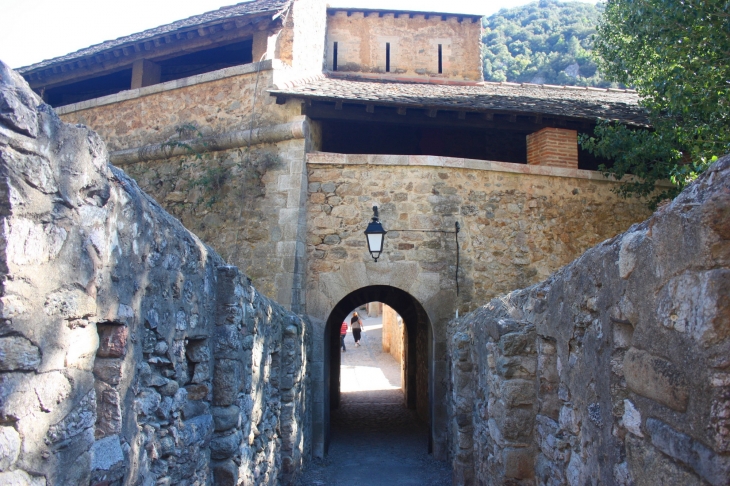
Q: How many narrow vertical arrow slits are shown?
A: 3